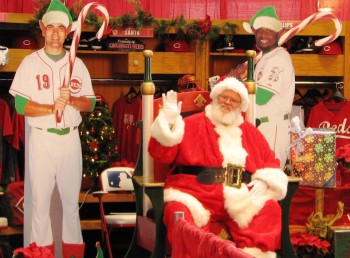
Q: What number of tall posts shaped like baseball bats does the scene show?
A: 2